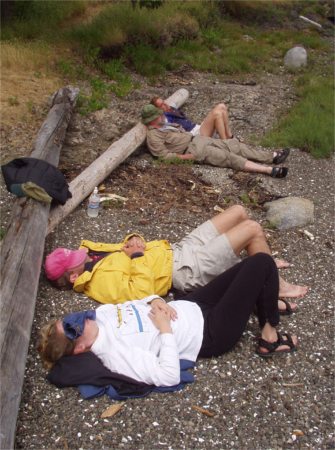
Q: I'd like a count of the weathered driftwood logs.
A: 2